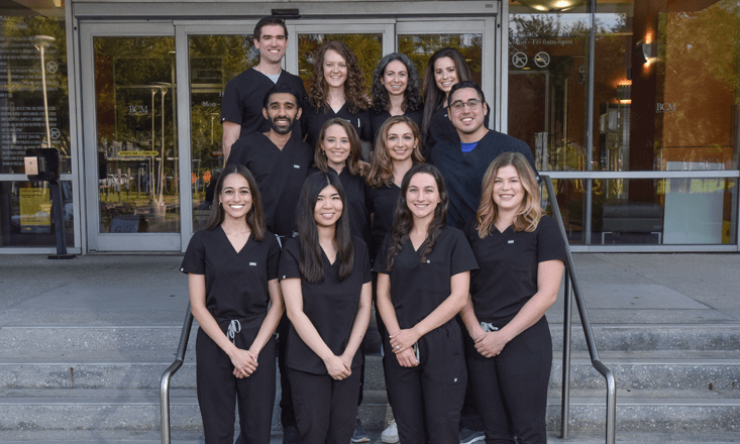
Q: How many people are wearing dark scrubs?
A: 12